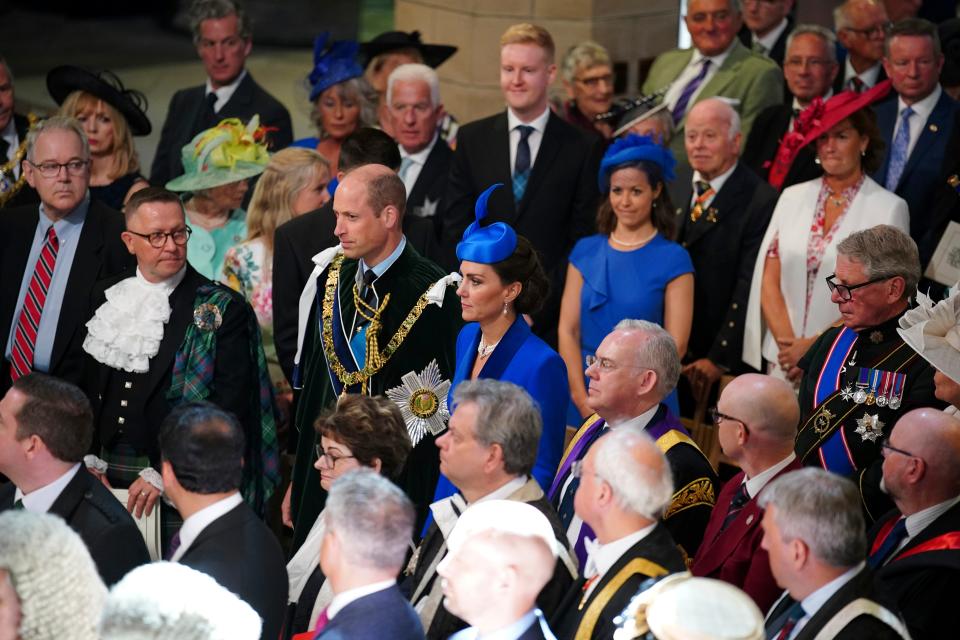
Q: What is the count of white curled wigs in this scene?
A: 2